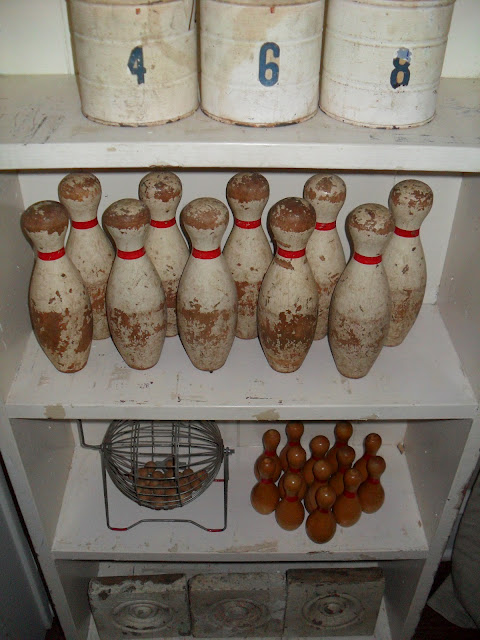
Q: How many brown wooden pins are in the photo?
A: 13